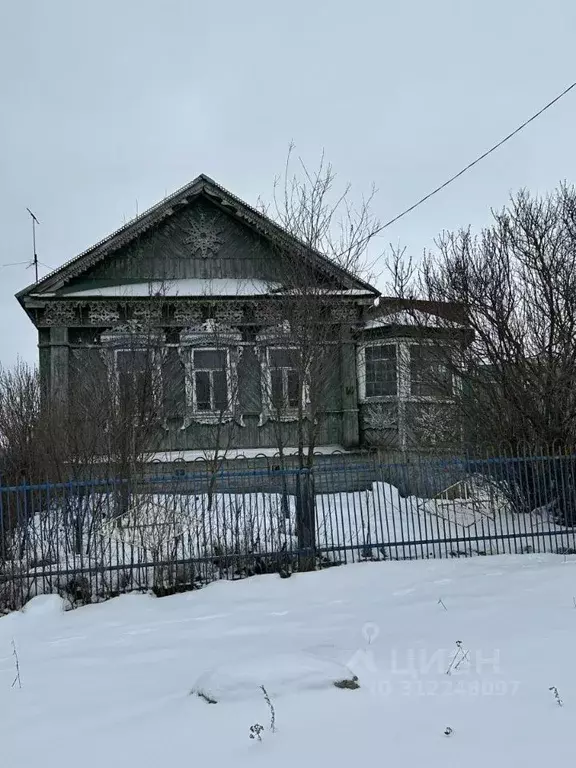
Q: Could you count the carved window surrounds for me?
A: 3